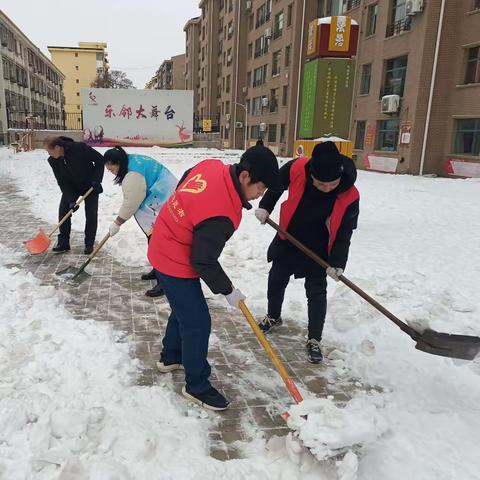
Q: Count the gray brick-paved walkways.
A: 1